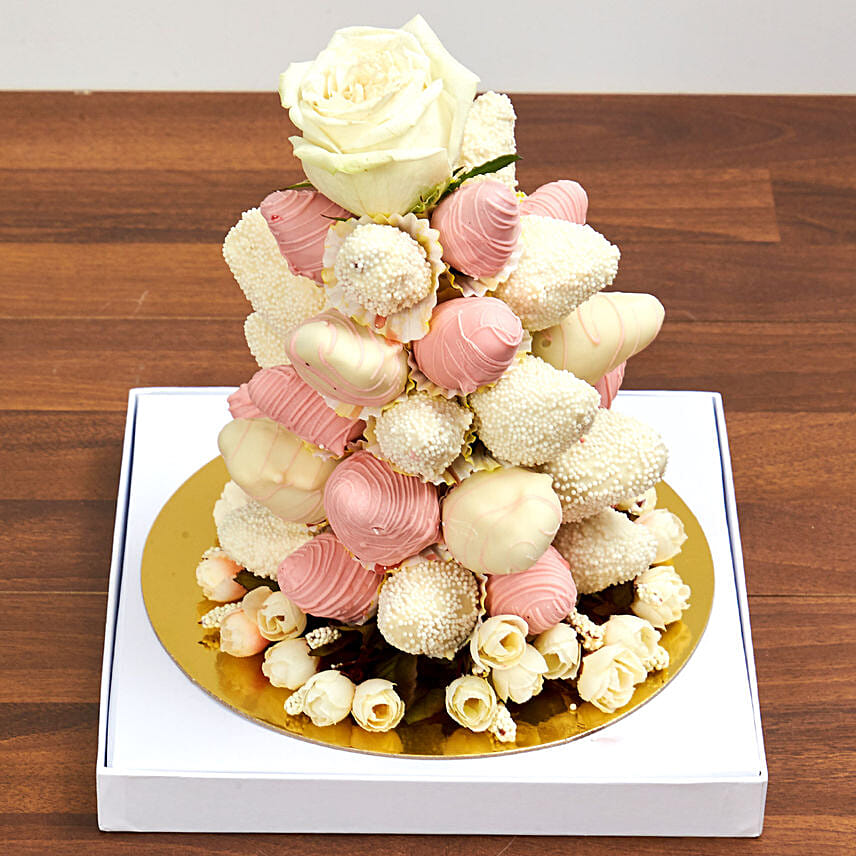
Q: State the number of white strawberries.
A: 15